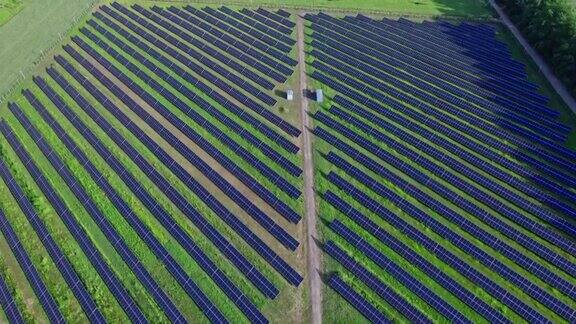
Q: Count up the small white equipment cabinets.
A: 2